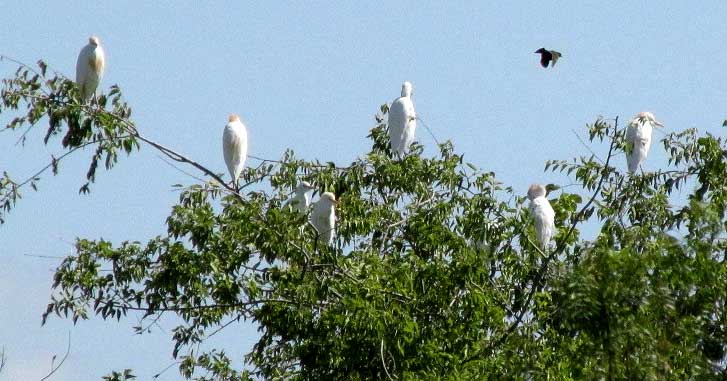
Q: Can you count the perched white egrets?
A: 7